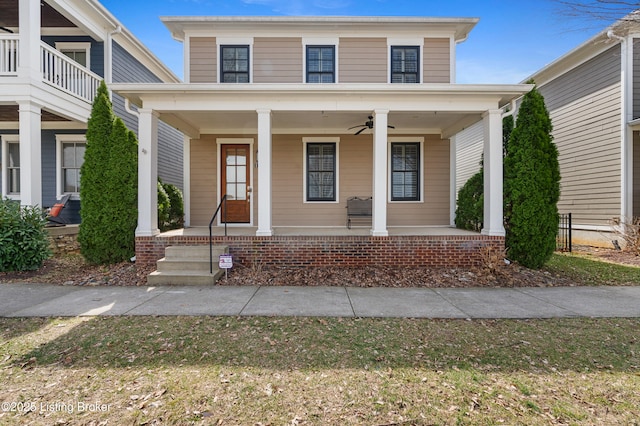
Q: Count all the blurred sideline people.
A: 0